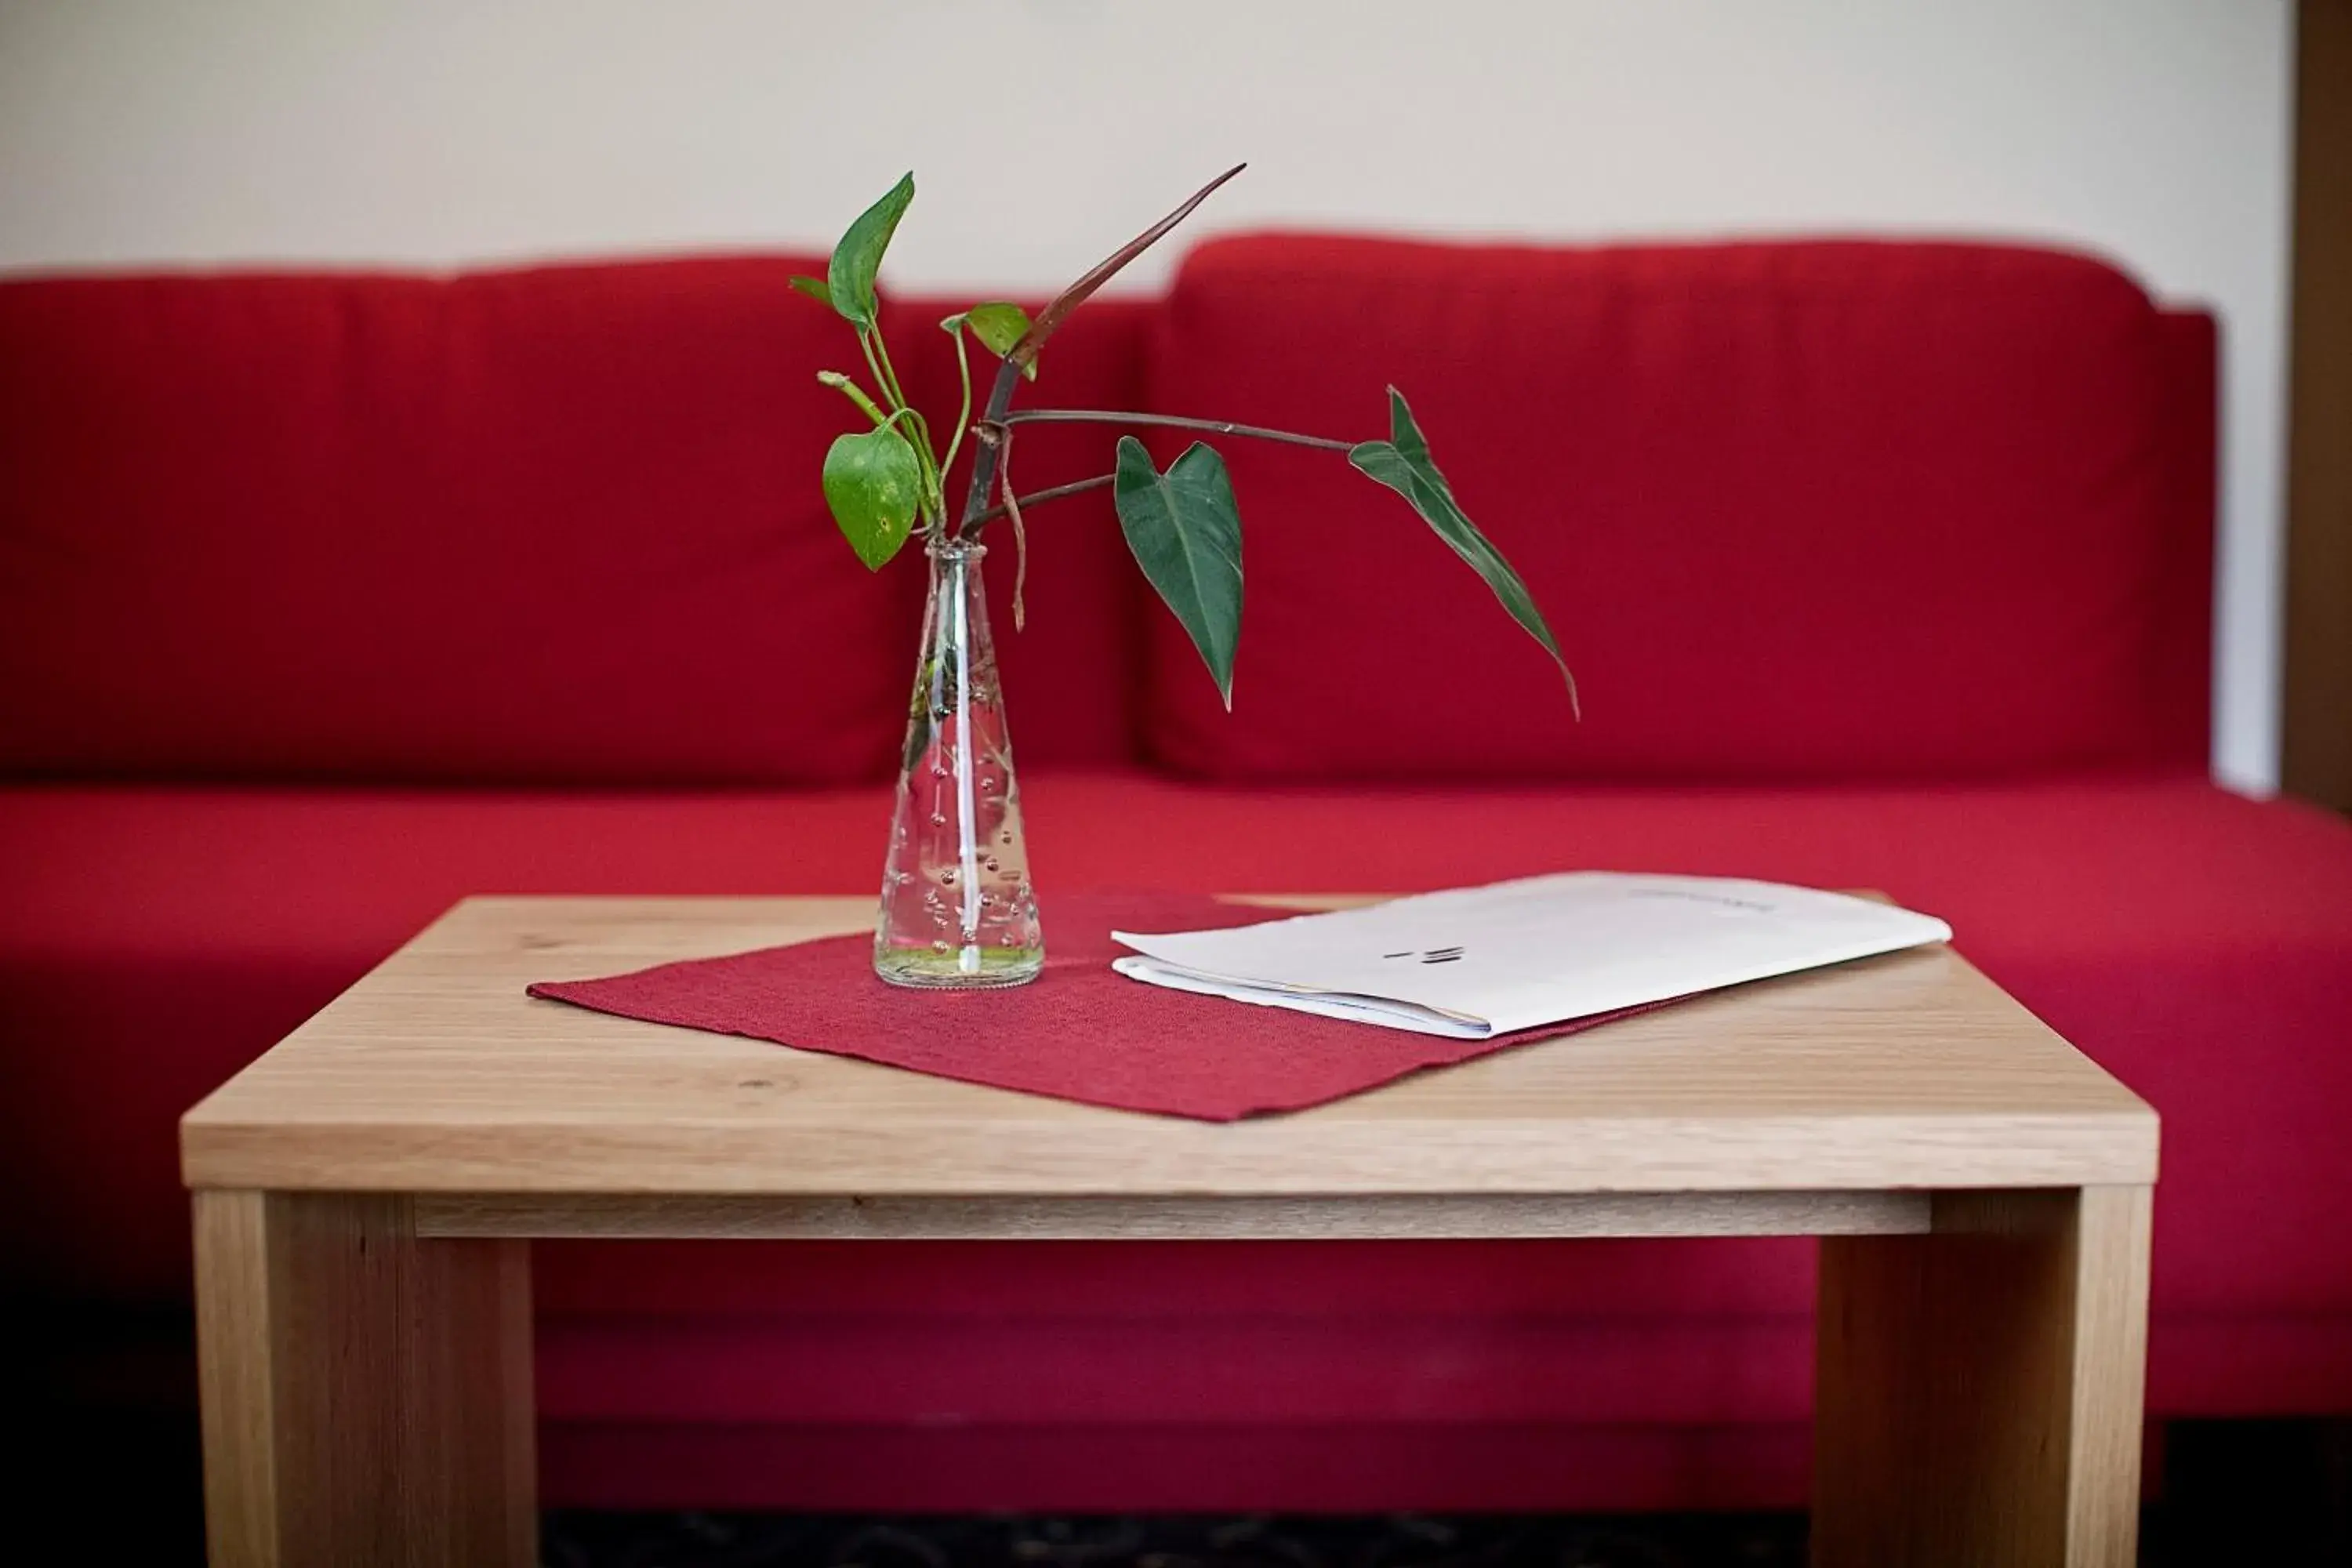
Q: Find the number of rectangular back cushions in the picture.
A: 2